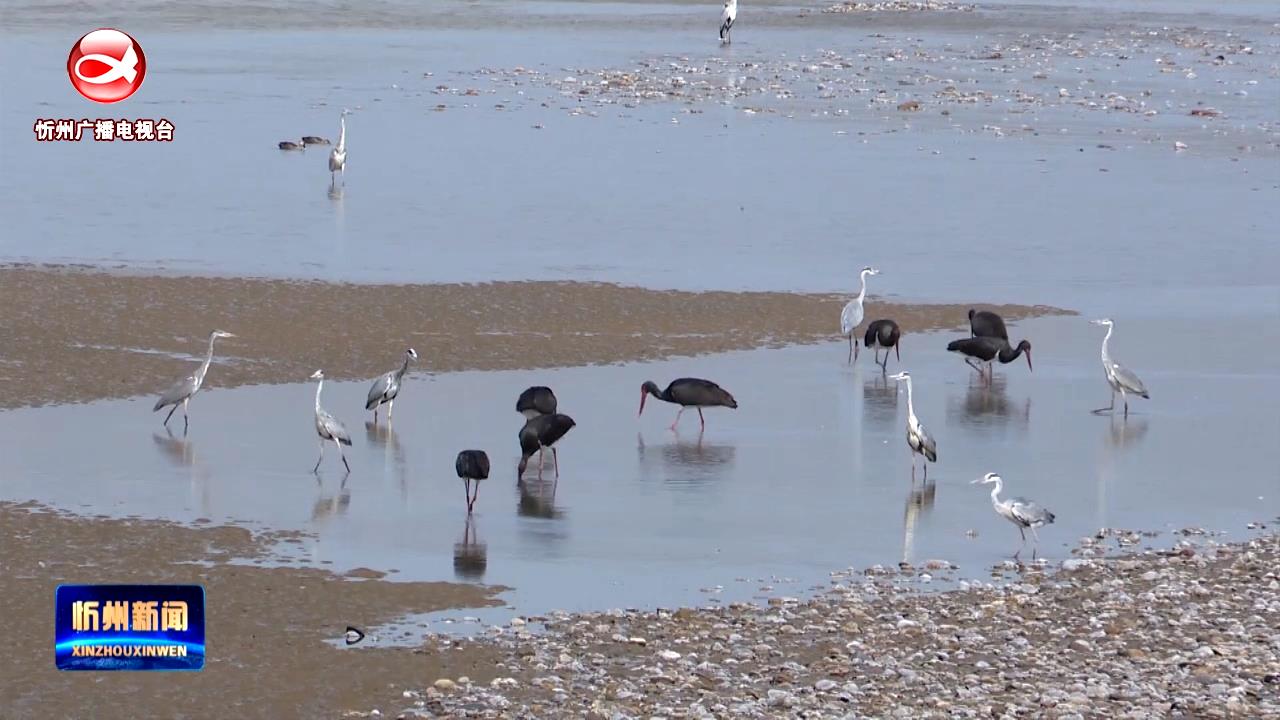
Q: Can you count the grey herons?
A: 9